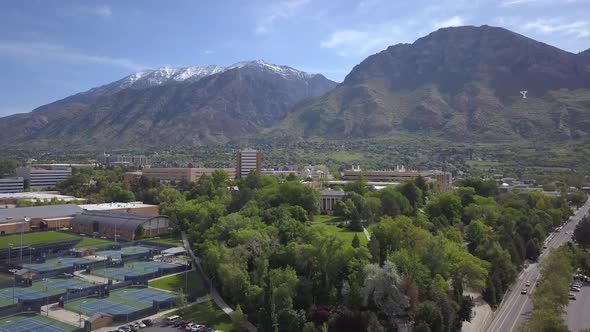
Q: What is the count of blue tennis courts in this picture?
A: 11